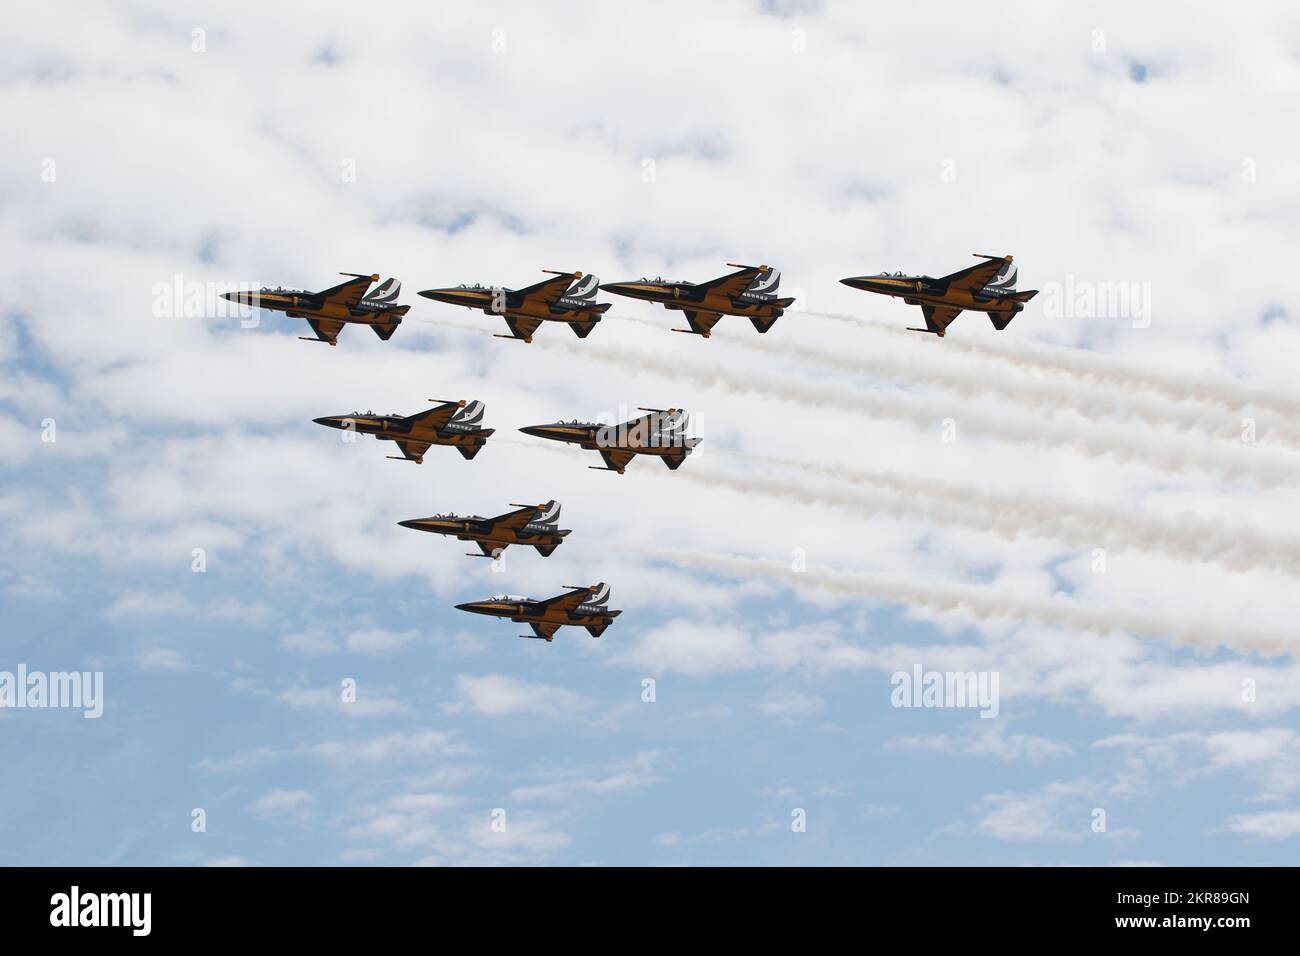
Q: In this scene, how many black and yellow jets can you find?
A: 8